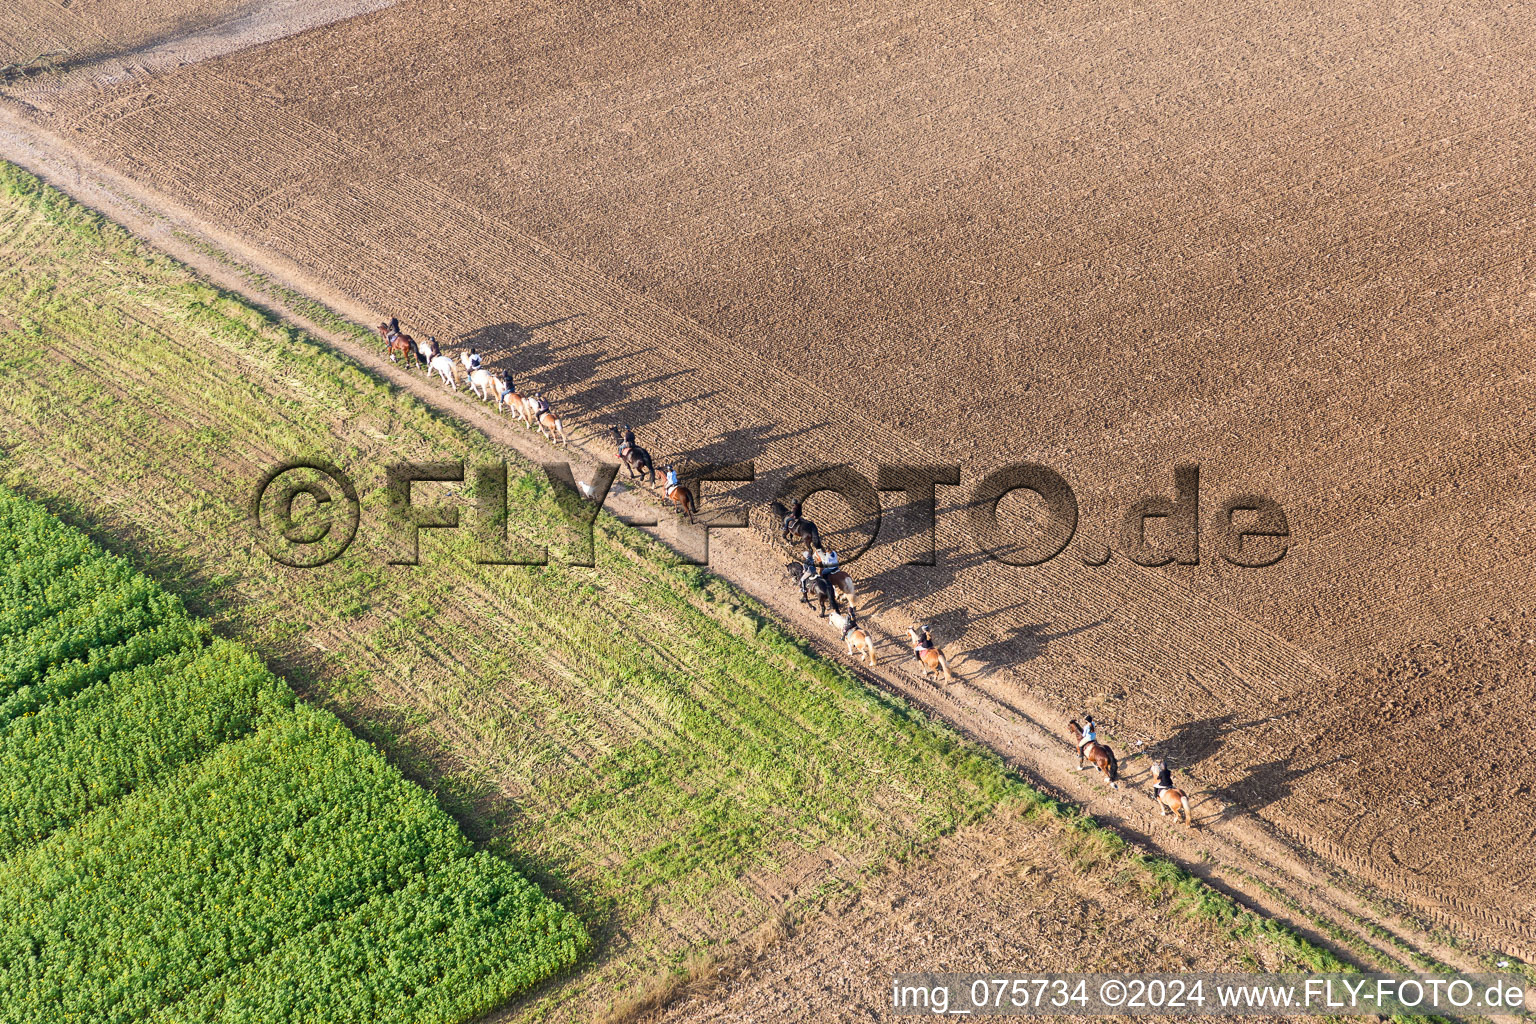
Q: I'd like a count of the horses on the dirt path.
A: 14